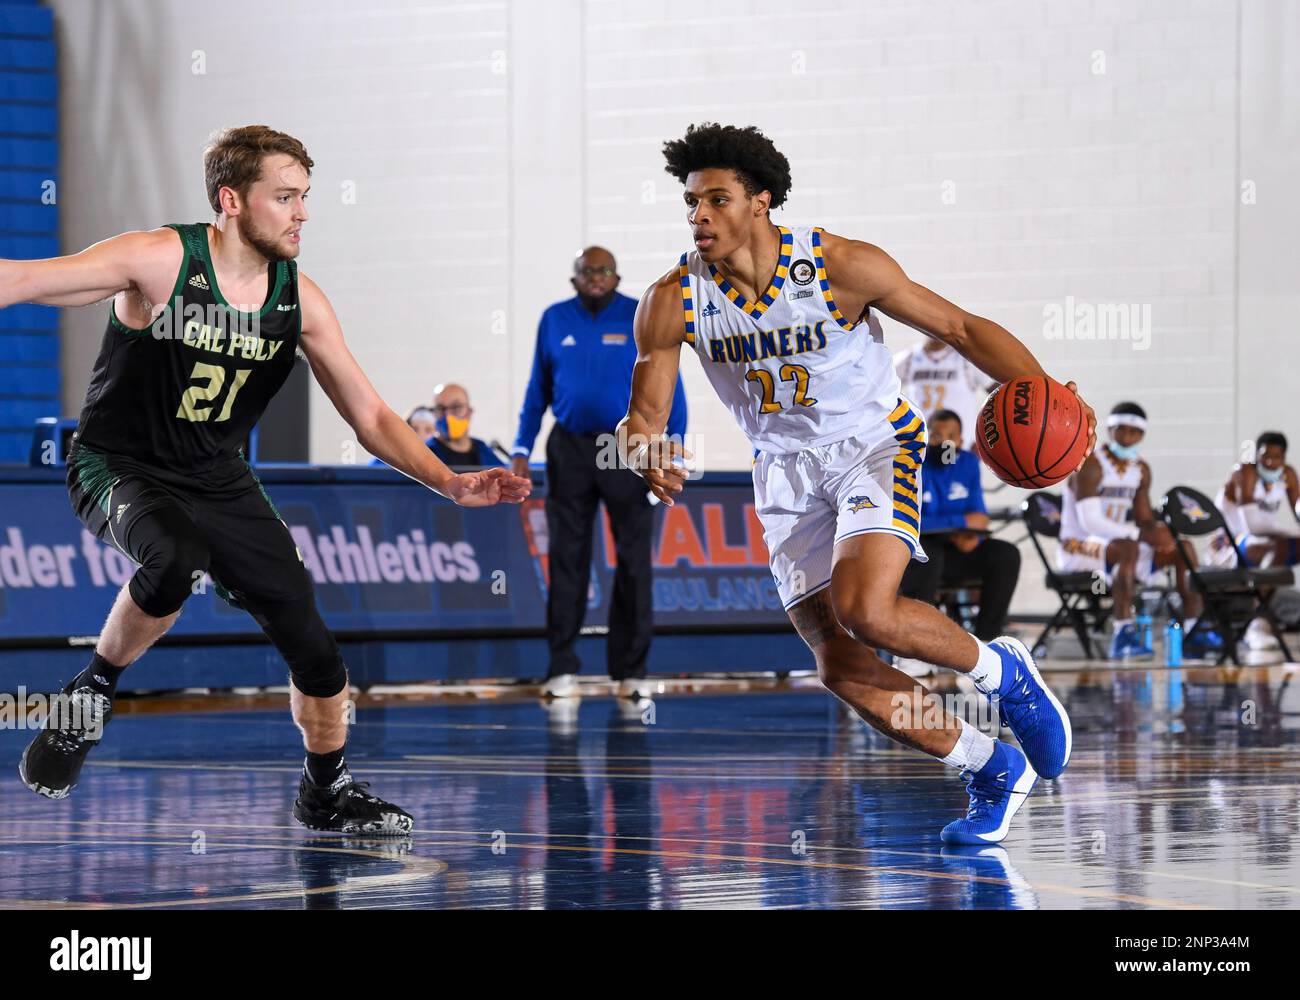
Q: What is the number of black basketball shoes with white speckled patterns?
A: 2